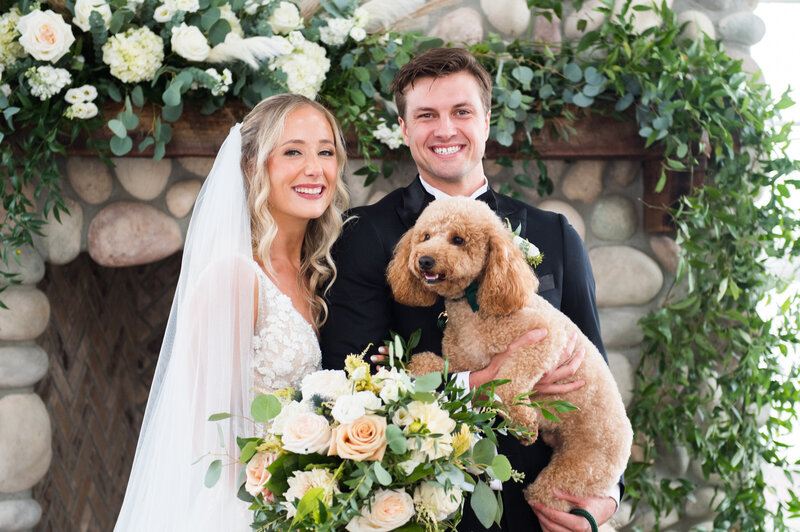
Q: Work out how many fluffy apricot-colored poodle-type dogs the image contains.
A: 1